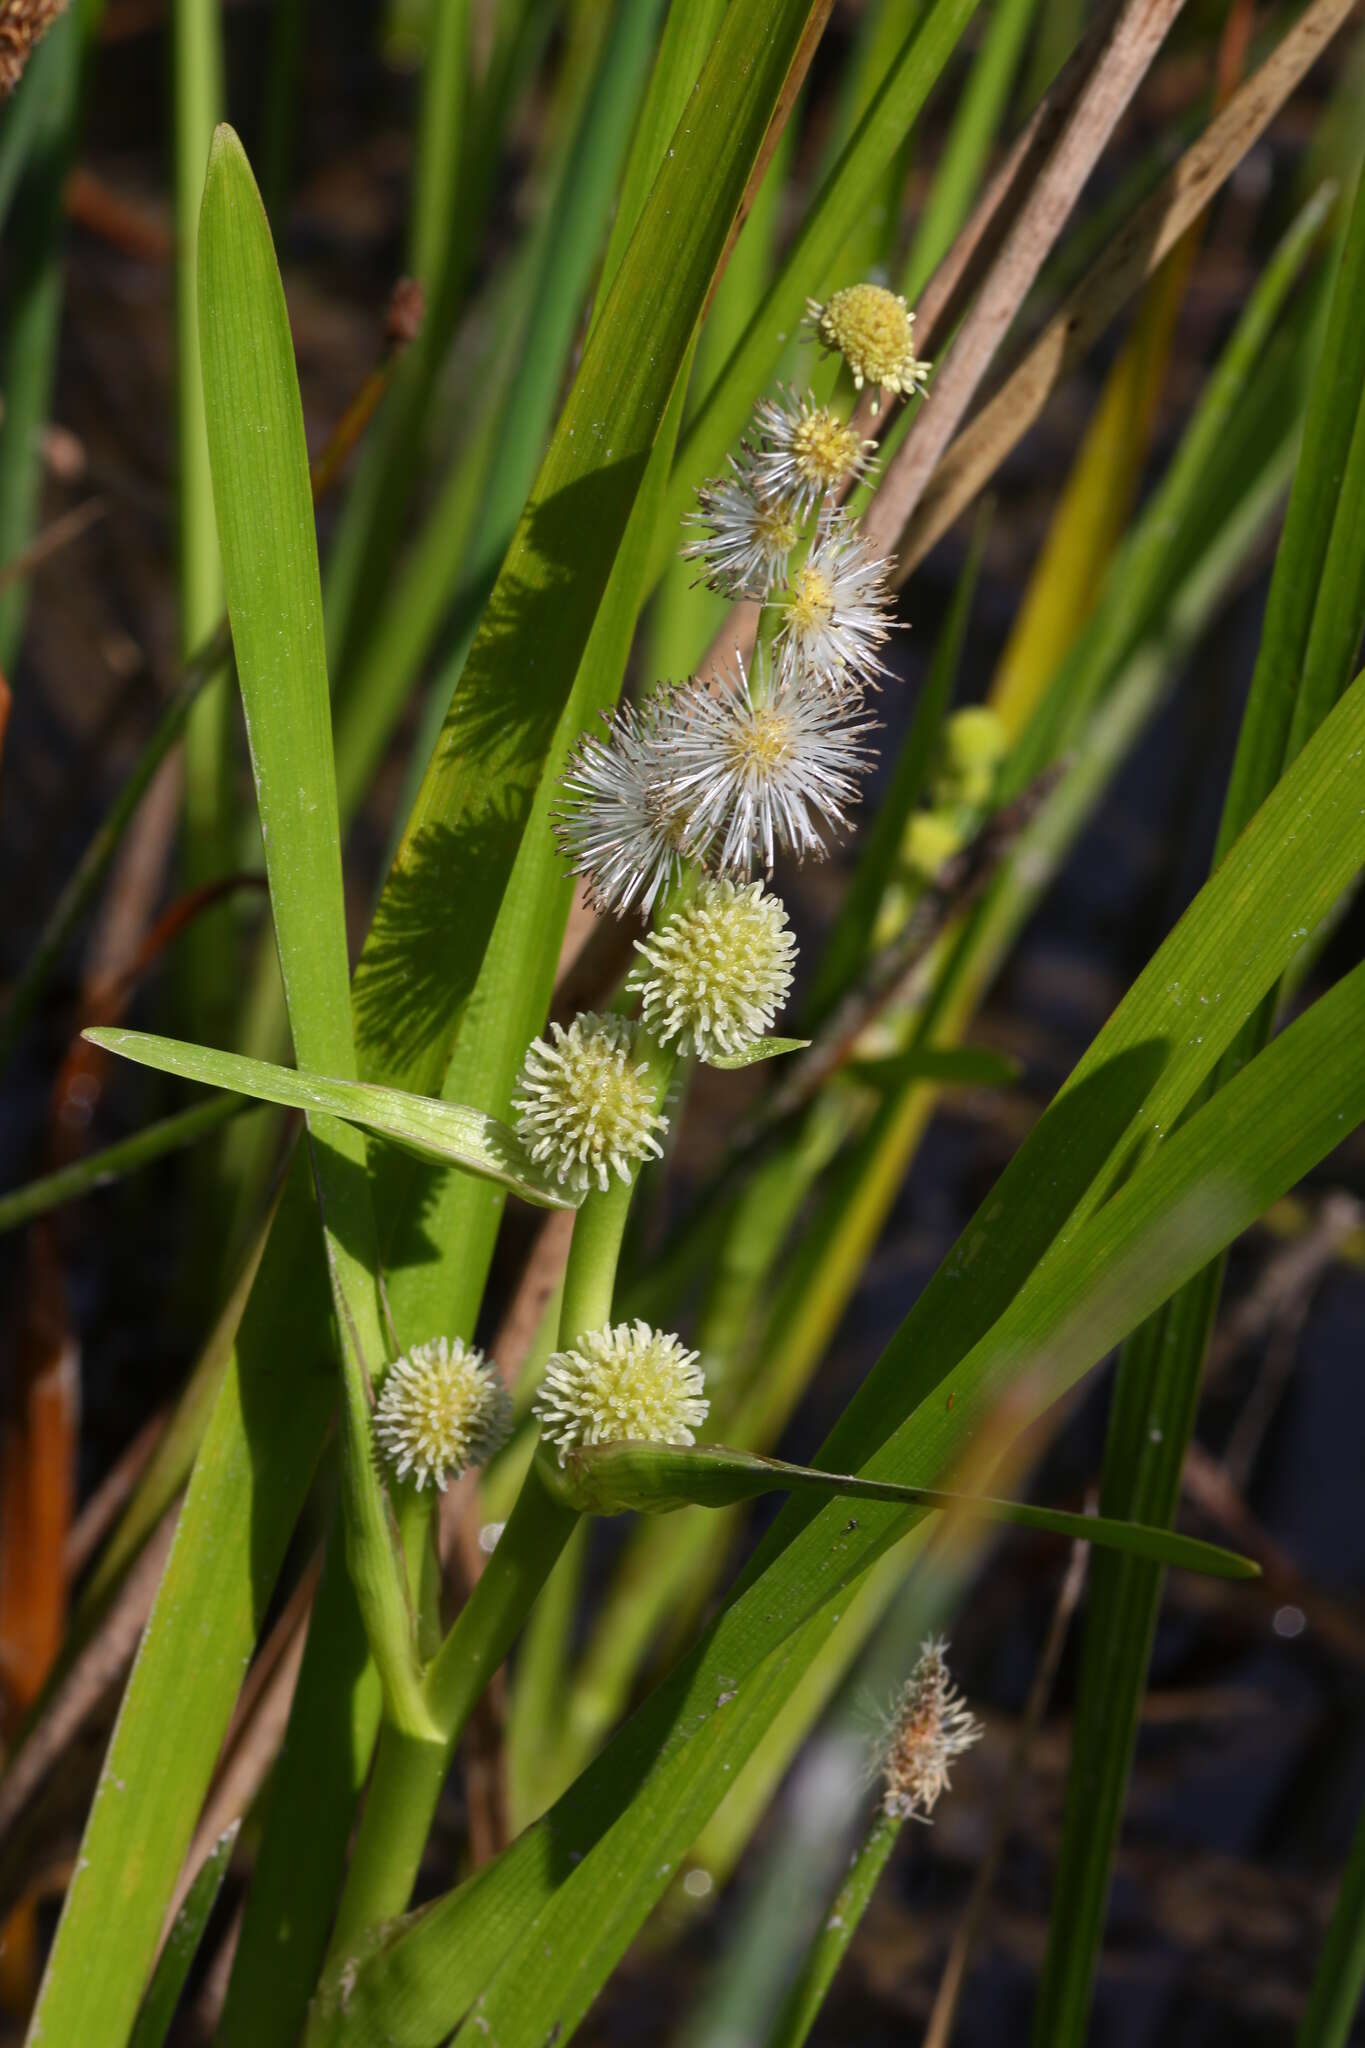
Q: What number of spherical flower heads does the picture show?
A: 10